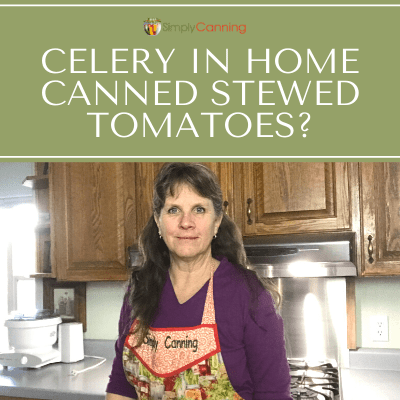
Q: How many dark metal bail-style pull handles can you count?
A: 3